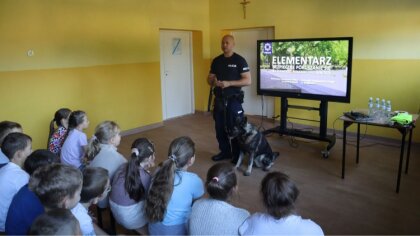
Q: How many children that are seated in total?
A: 13